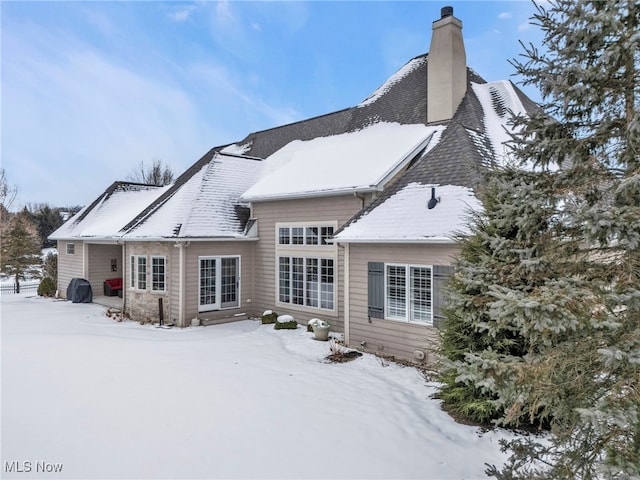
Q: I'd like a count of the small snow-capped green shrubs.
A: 3